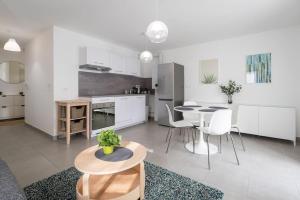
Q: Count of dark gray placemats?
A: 5